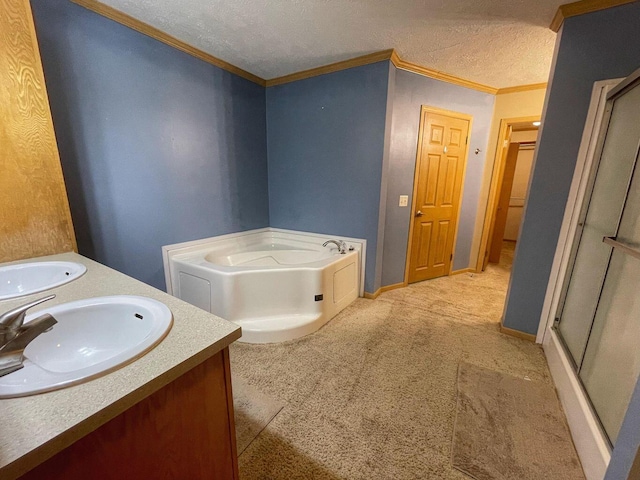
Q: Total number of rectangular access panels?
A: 2